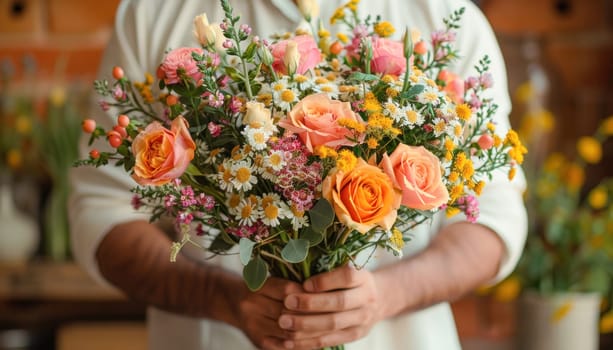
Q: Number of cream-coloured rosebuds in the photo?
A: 4